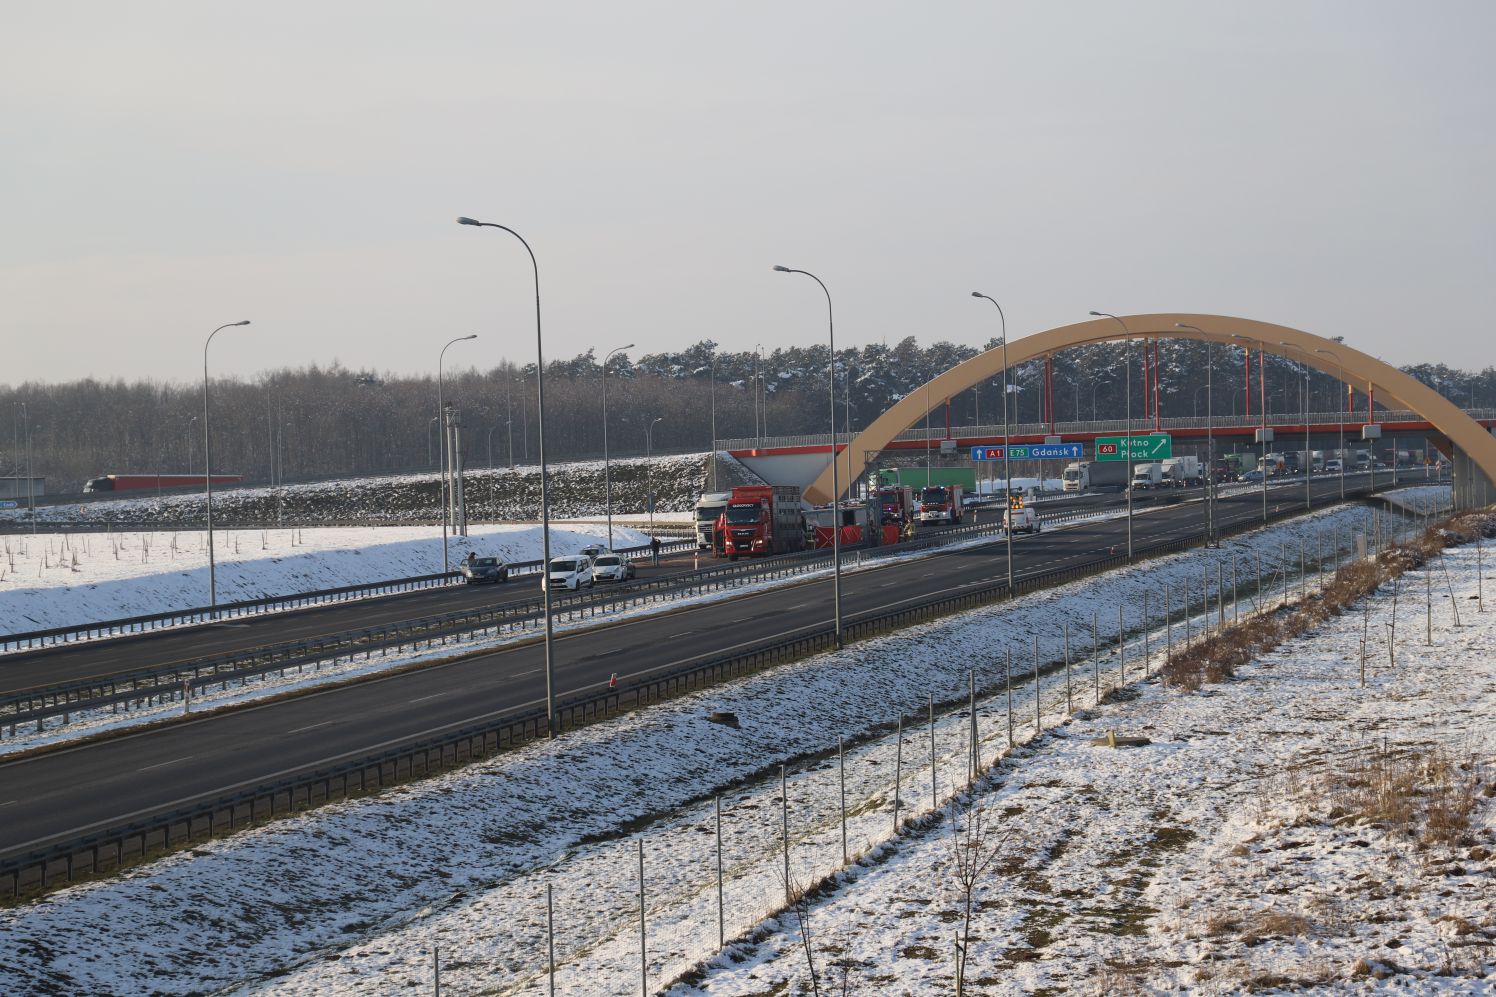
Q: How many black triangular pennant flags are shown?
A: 0